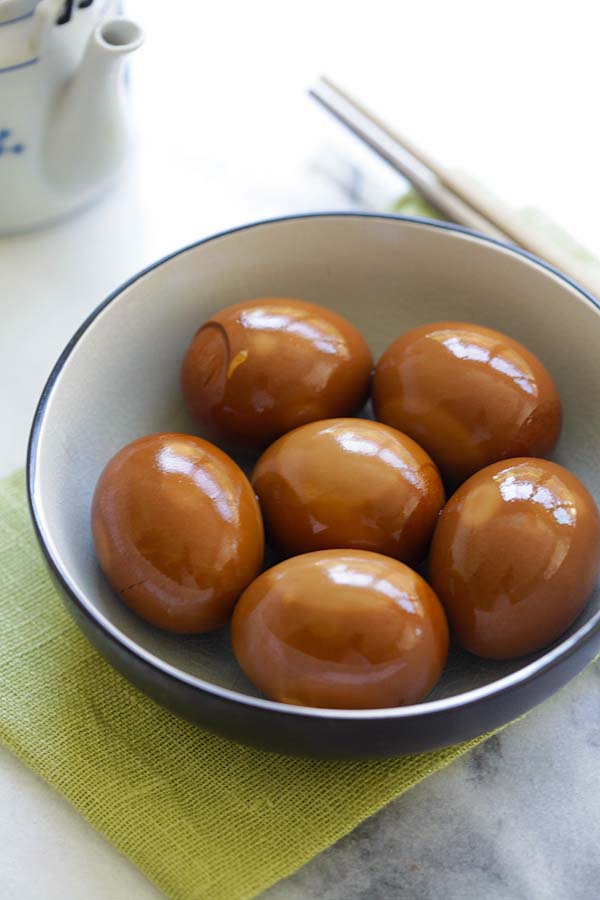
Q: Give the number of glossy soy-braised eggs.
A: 6